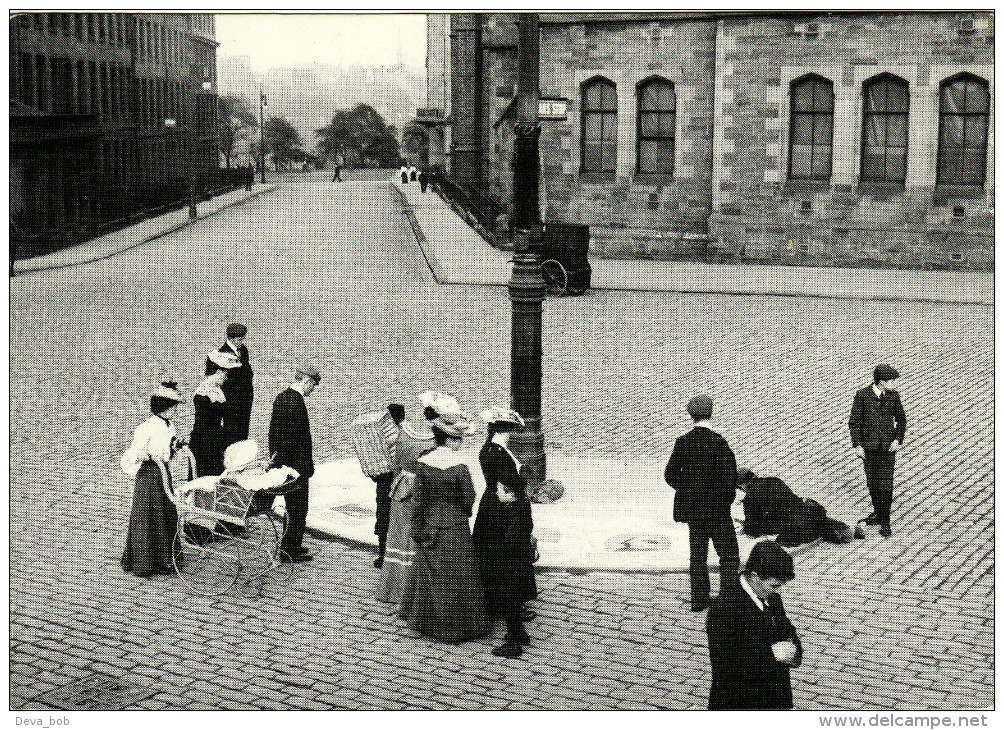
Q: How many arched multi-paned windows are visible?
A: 5